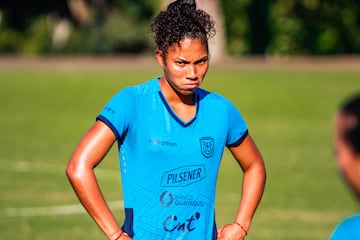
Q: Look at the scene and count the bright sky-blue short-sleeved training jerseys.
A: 2